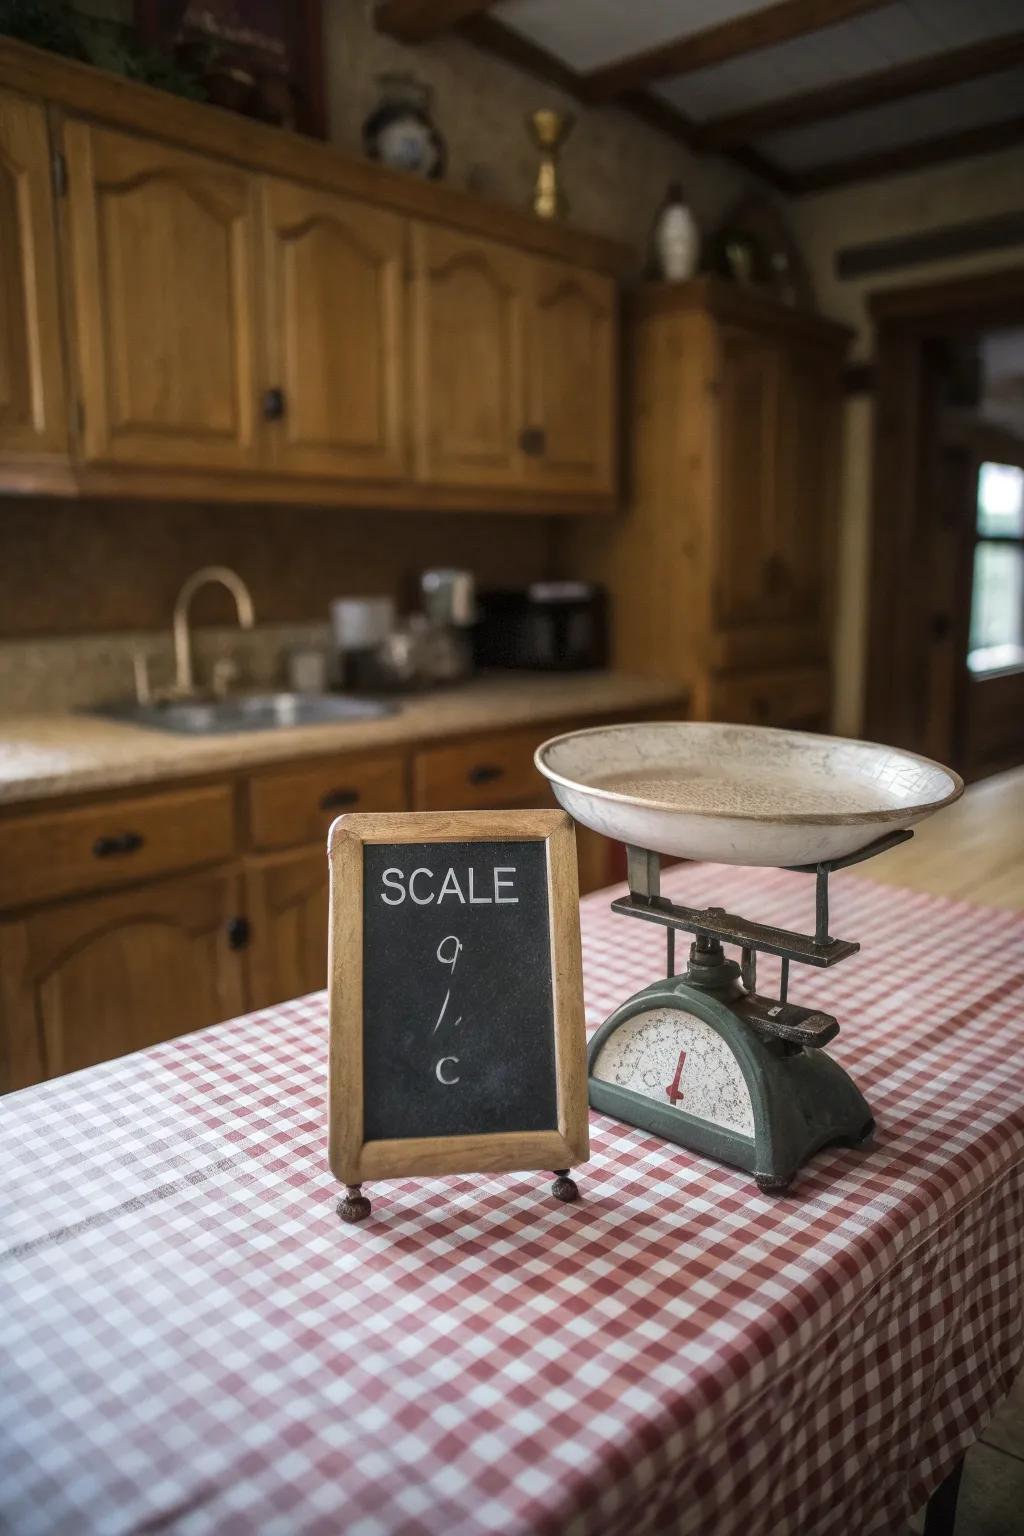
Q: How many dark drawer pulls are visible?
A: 3